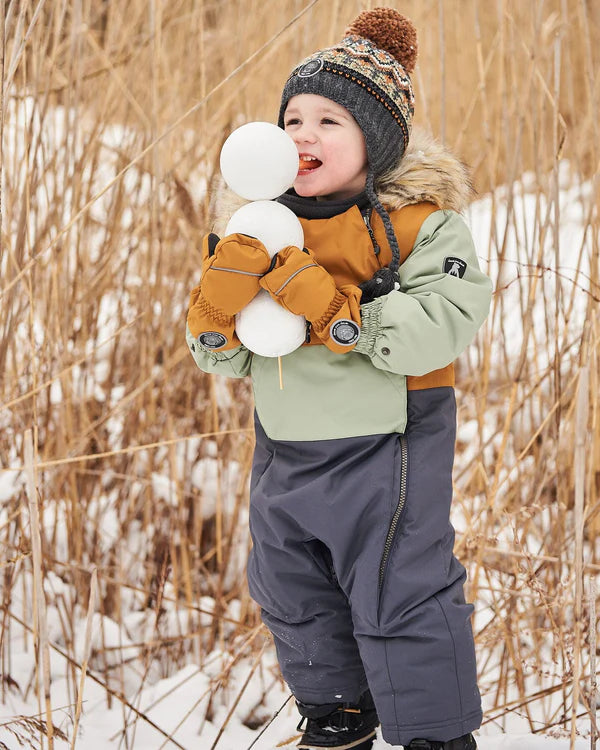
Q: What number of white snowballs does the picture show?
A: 3